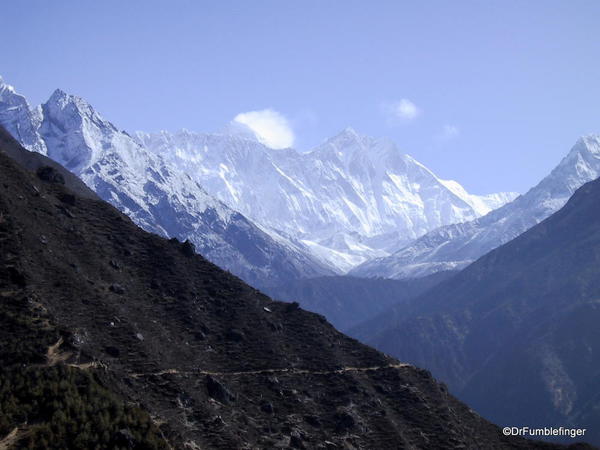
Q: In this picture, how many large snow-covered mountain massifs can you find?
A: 3